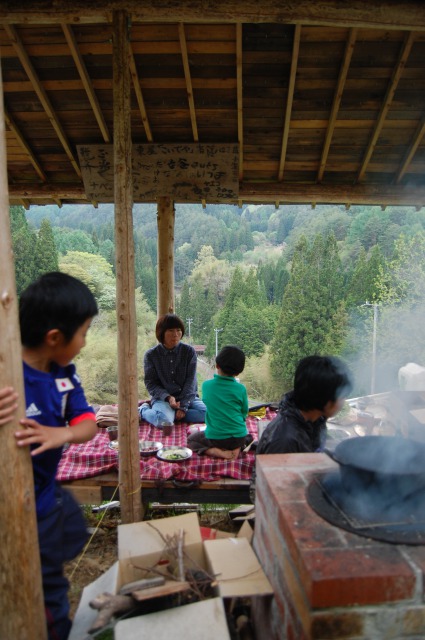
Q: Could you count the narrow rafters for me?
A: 10